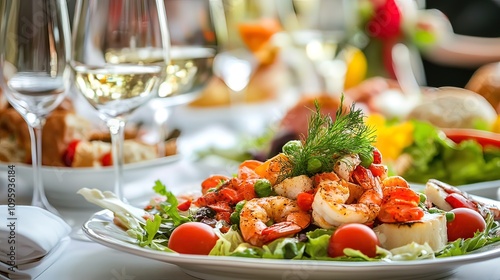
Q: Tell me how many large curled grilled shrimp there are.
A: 2